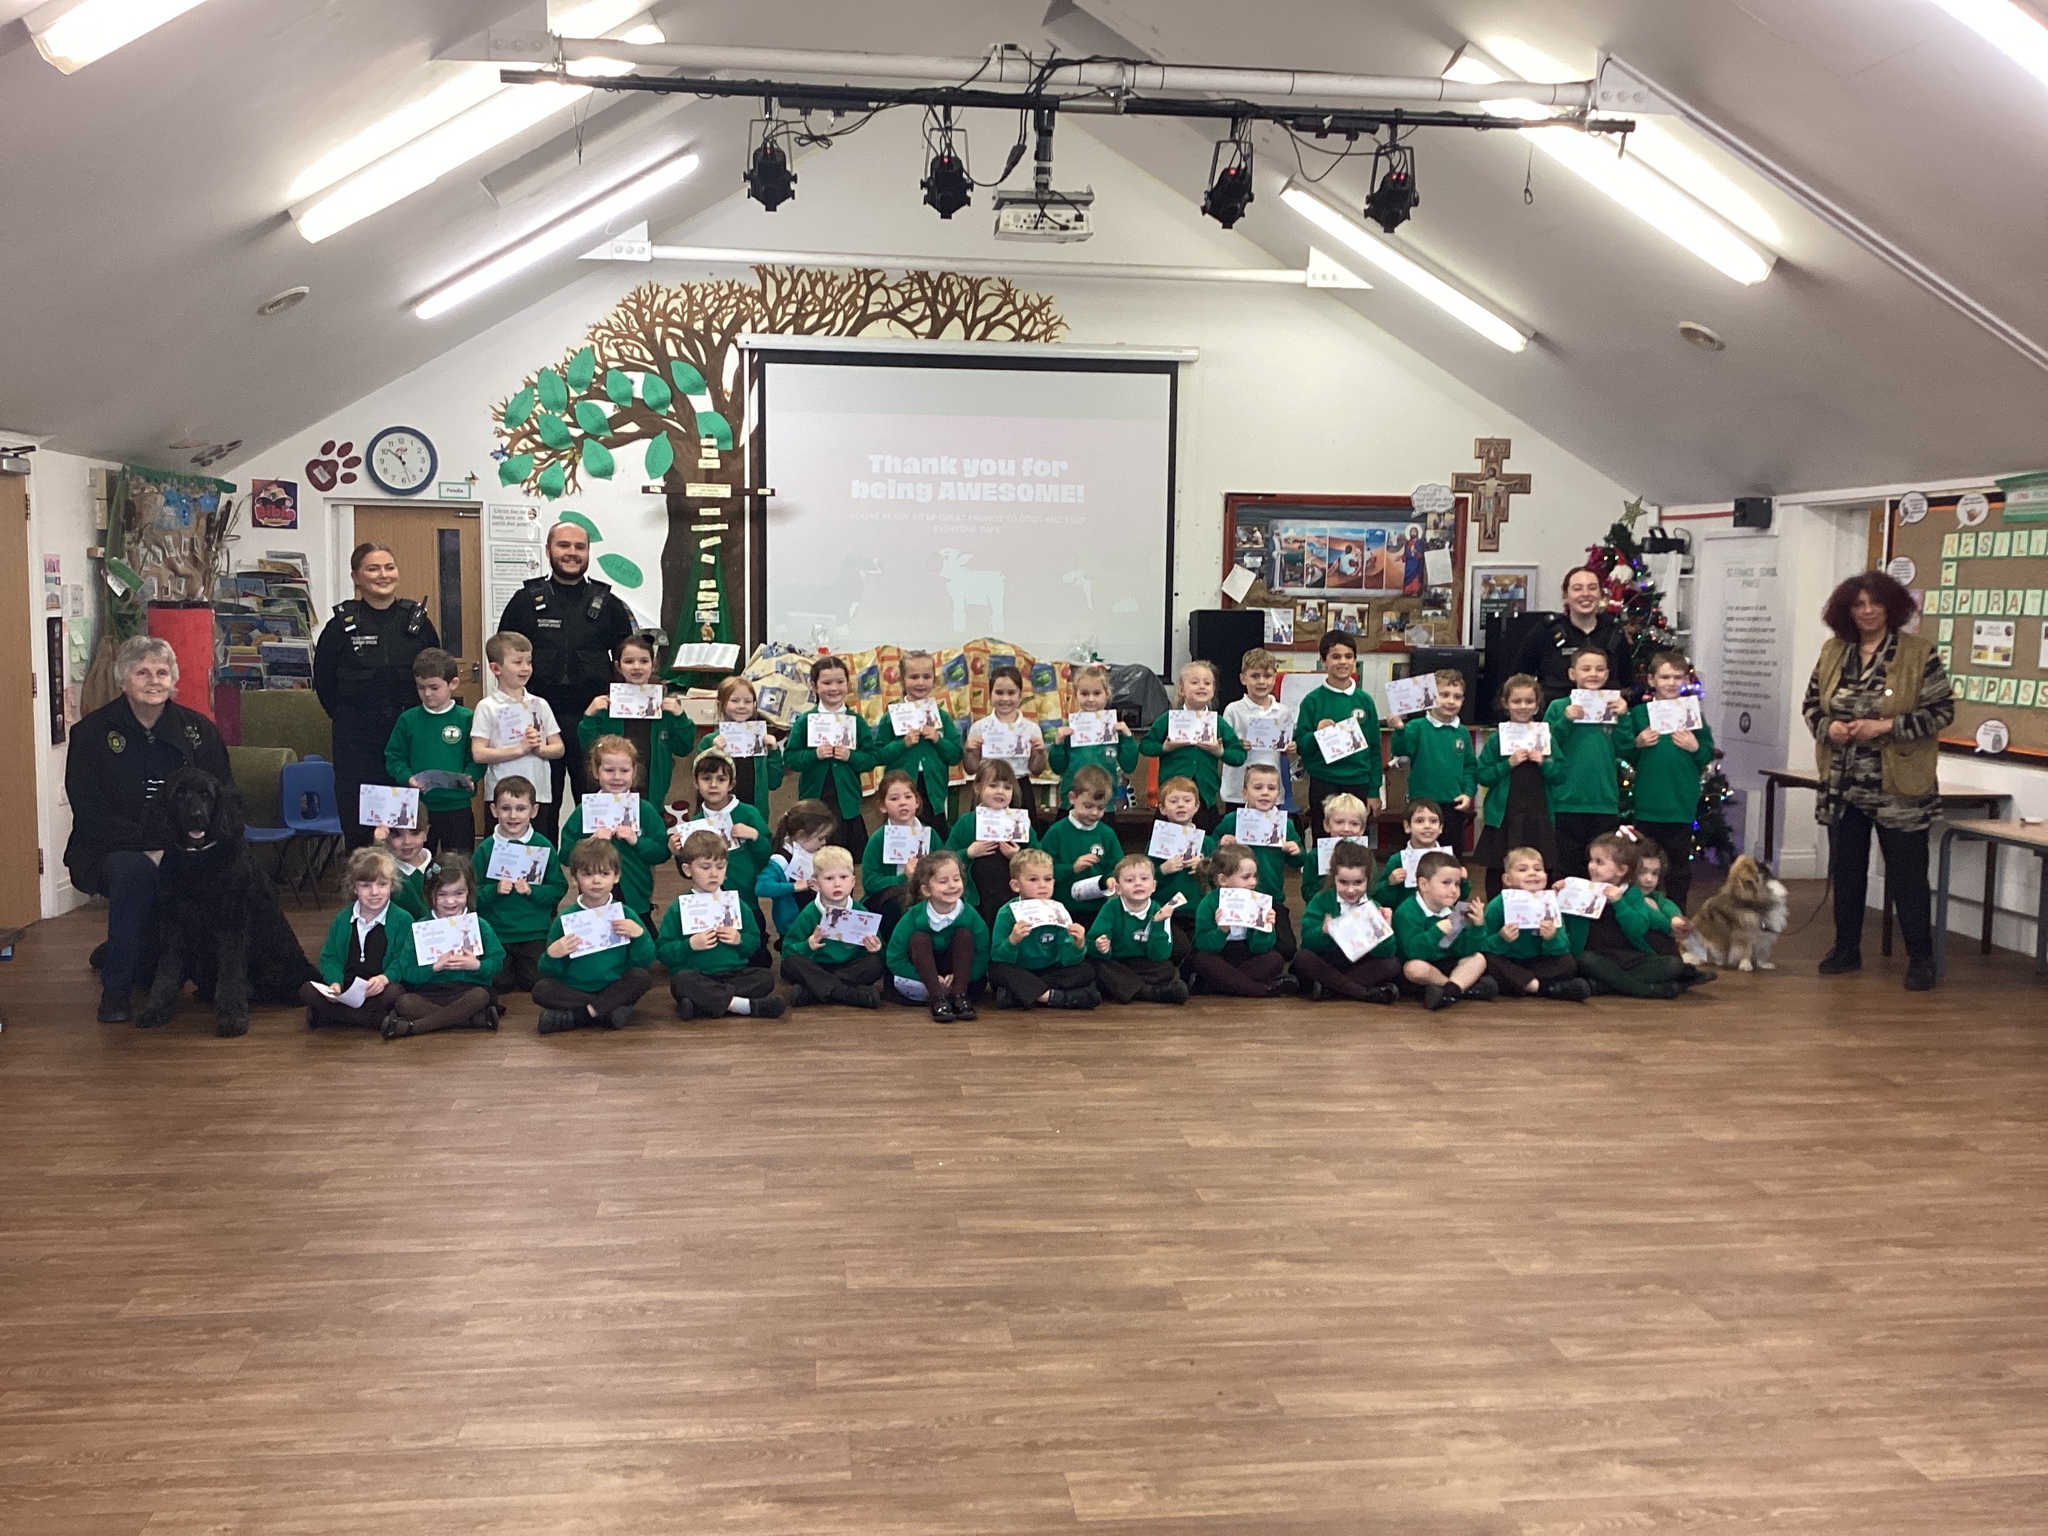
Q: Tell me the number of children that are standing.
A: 15